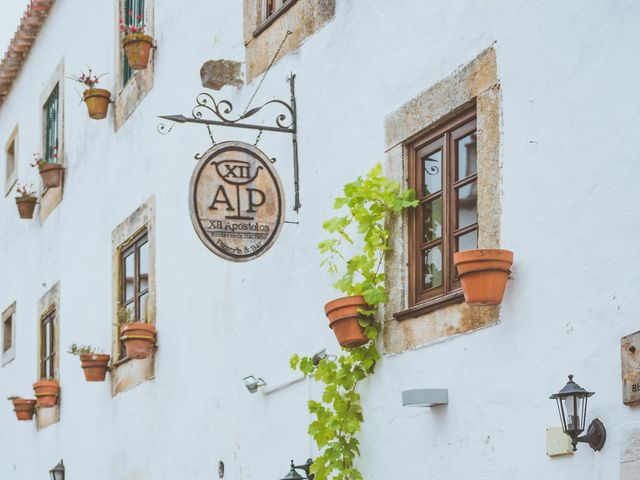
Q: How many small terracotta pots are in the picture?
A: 10